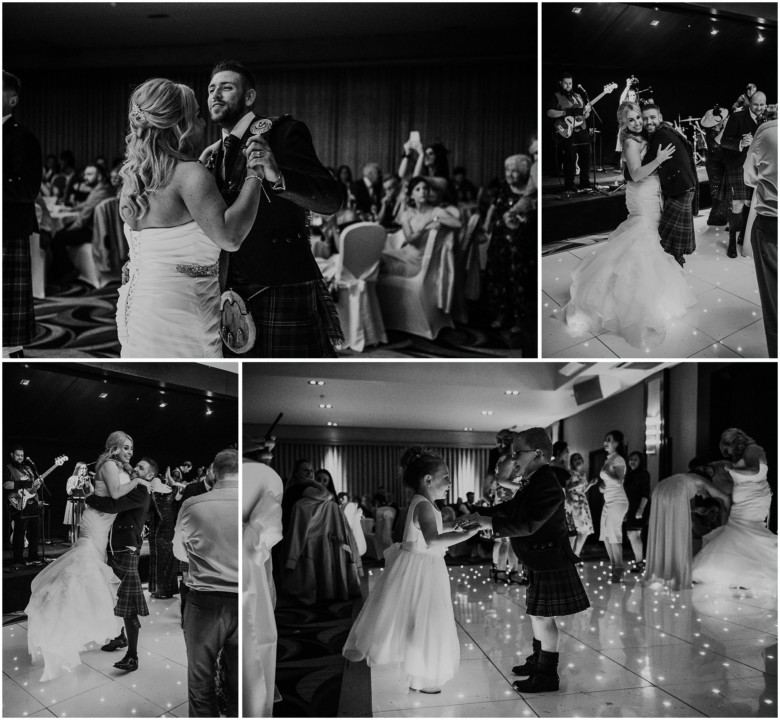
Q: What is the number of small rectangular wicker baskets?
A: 0